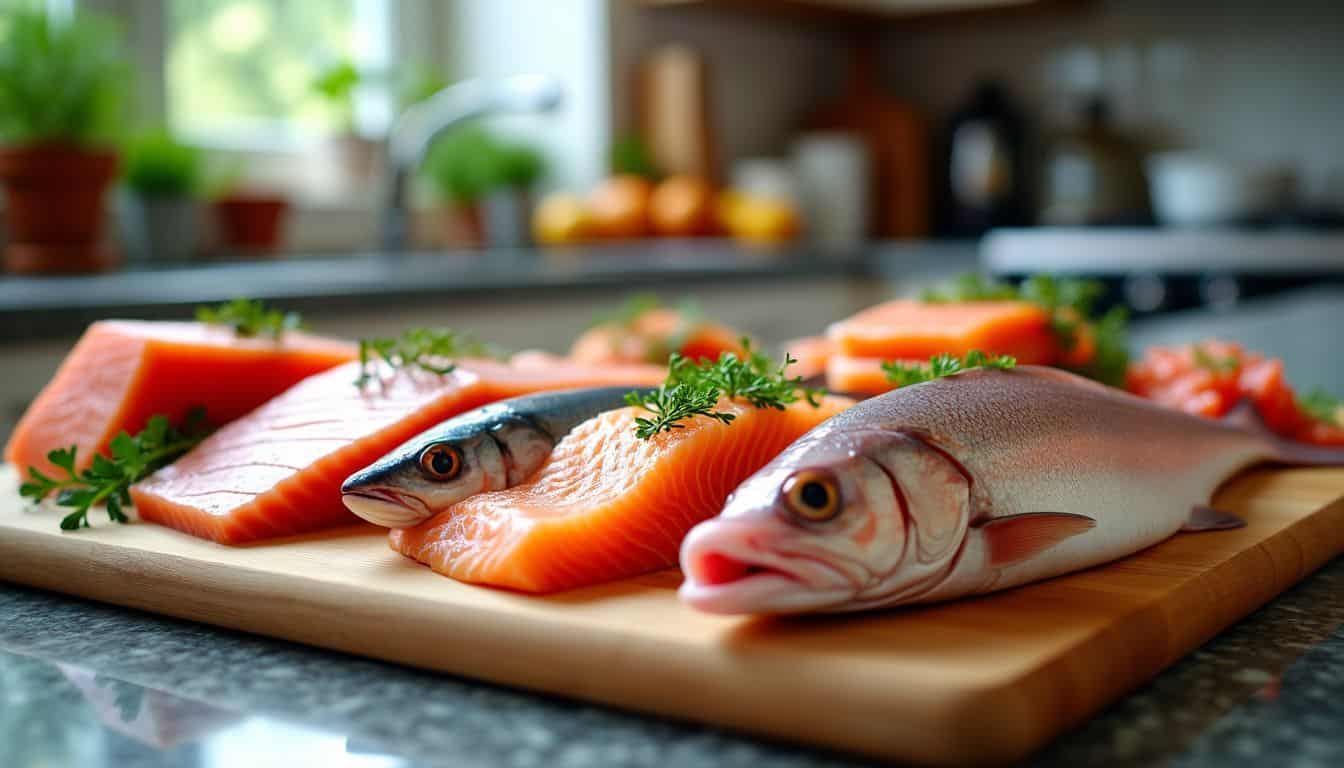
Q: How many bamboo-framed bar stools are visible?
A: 0